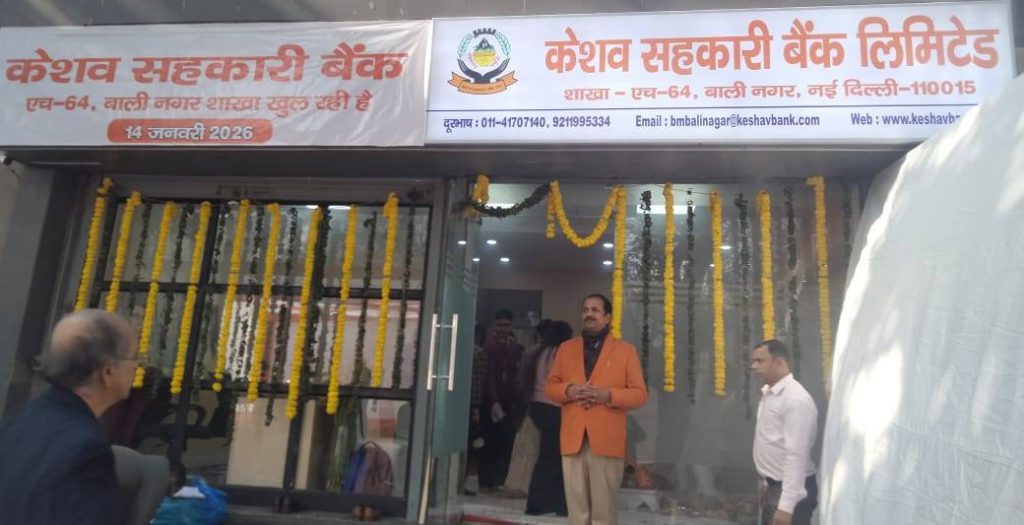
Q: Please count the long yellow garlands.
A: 14